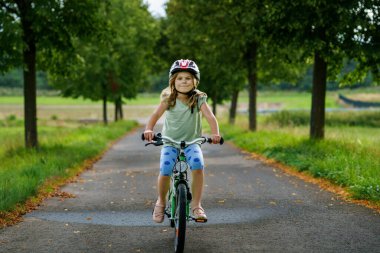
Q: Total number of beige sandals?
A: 2